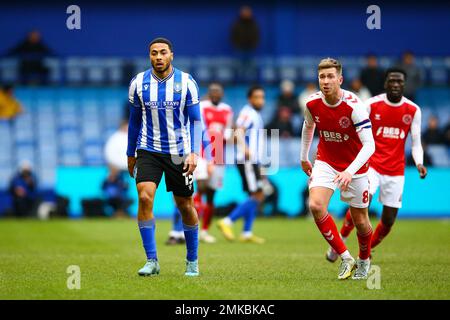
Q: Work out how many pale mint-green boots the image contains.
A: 2